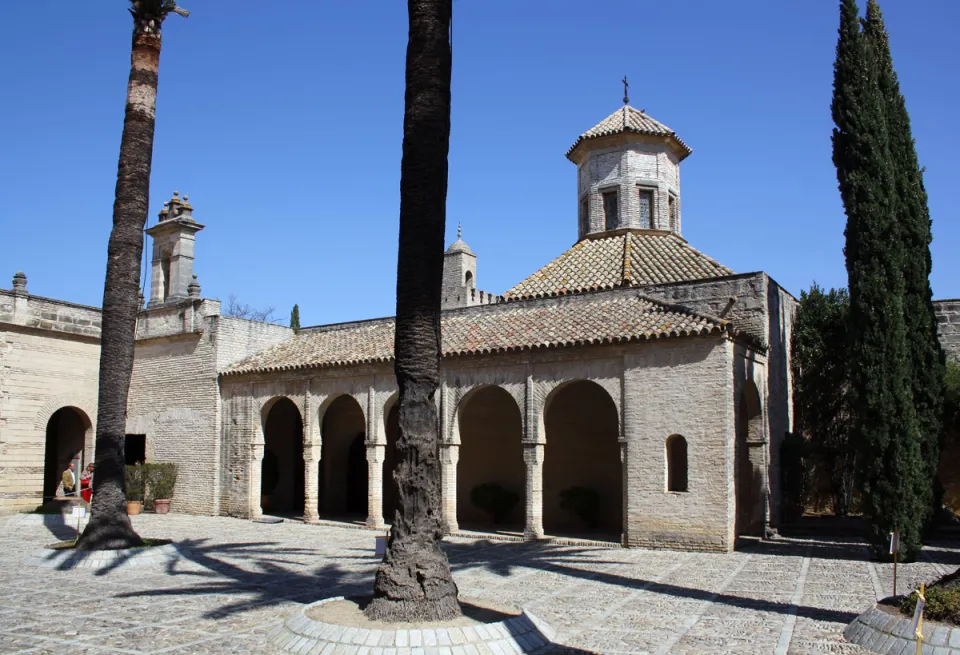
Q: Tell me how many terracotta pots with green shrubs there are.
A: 2